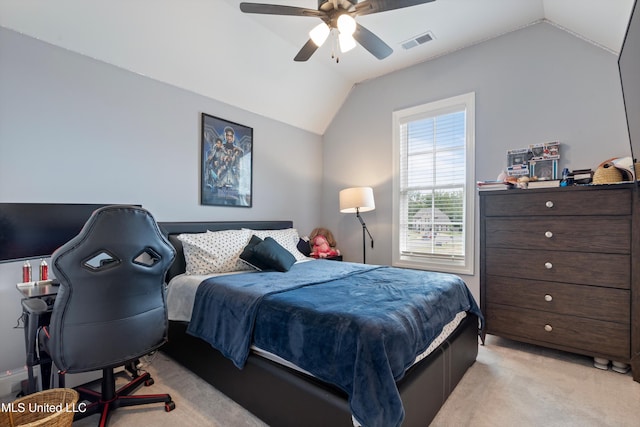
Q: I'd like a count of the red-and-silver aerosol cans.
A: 2